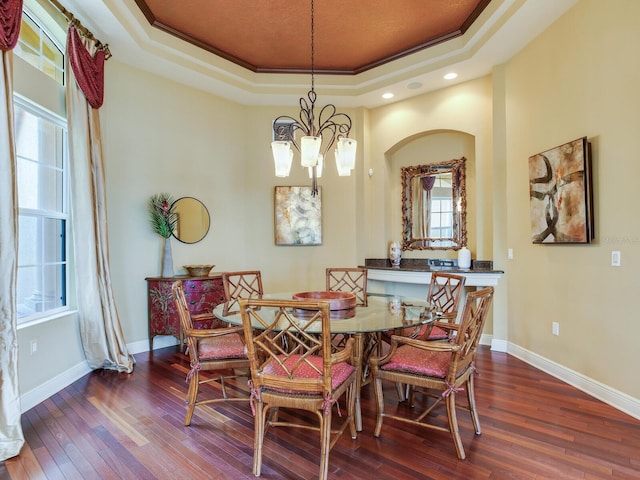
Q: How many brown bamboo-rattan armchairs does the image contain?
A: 6